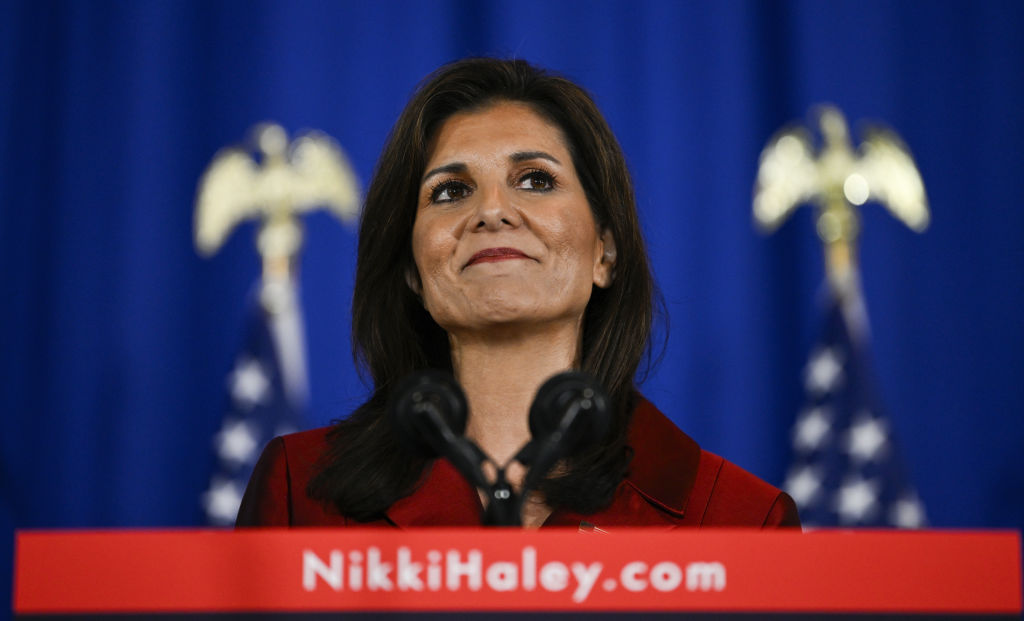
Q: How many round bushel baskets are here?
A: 0